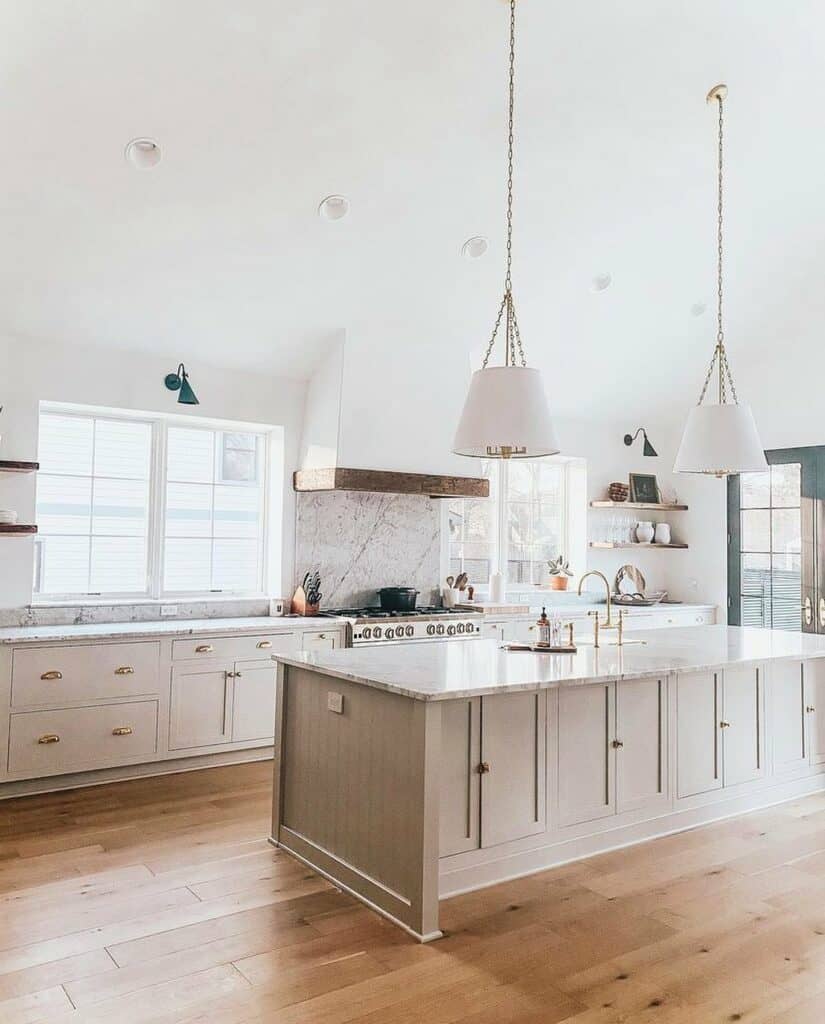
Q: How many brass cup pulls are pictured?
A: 6